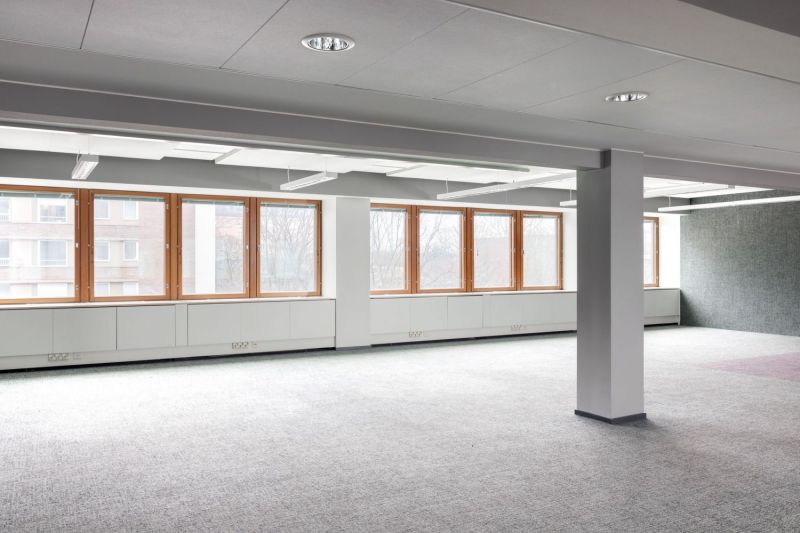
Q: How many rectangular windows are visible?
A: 9